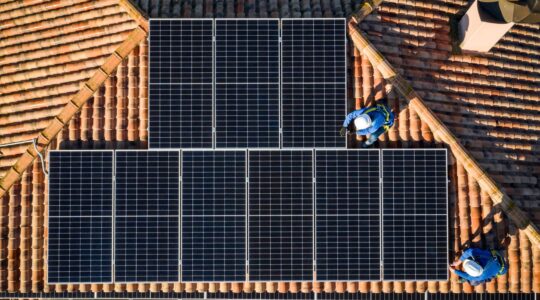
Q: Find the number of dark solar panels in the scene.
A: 9